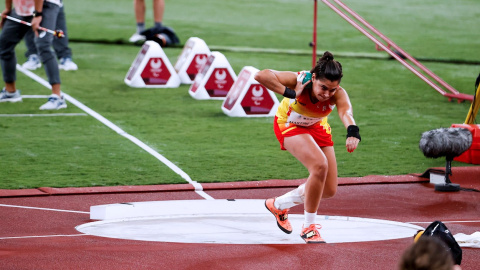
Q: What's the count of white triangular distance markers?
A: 4